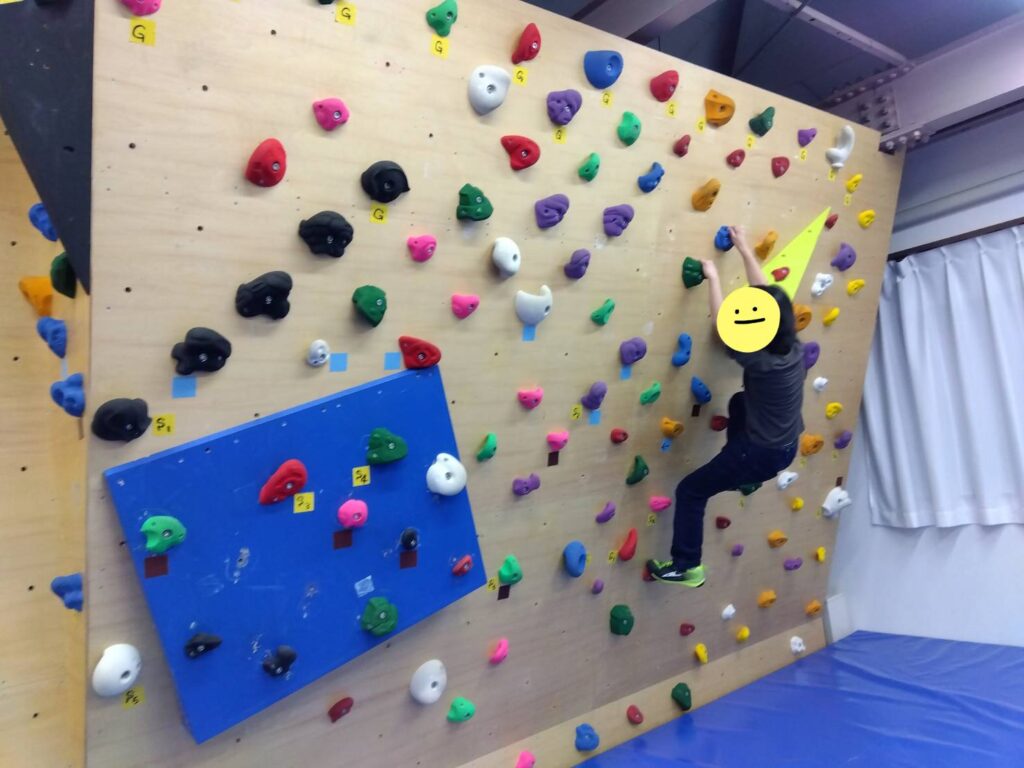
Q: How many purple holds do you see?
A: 15